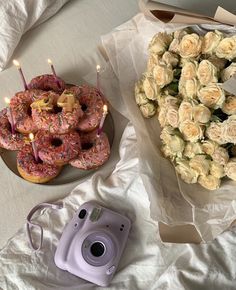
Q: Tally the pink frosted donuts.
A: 8